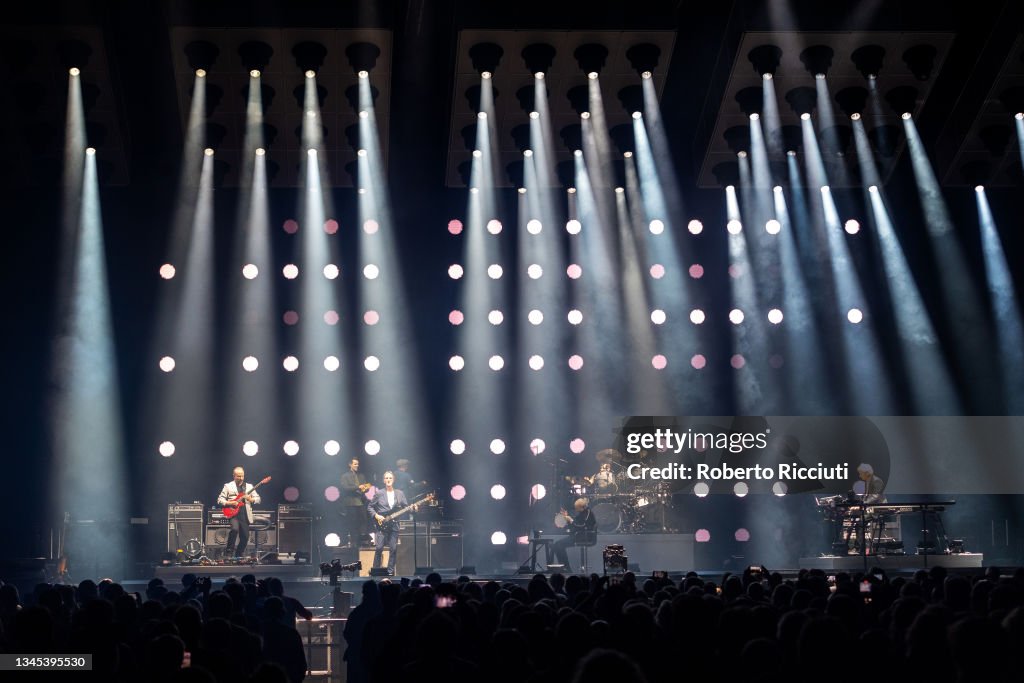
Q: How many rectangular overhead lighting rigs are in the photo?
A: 5